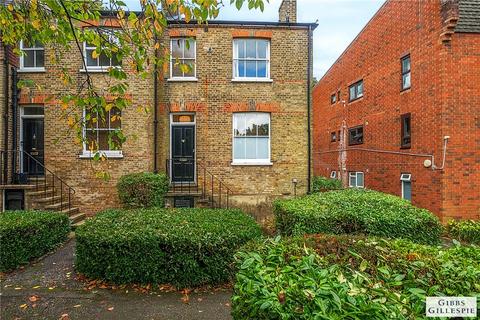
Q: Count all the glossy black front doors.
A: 2